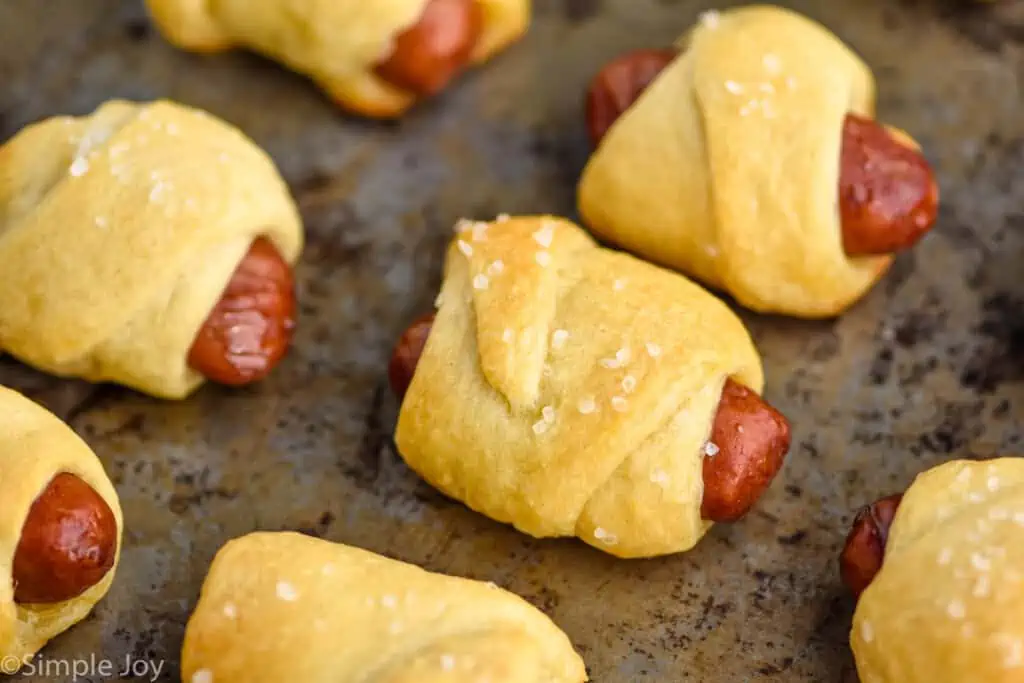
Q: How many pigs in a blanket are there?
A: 7